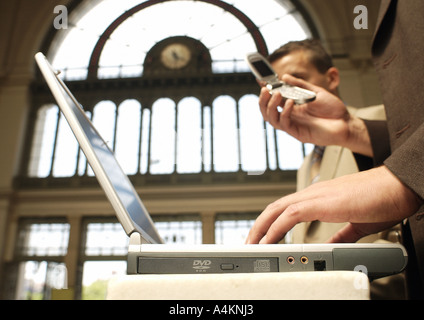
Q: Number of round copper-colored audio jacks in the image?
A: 2